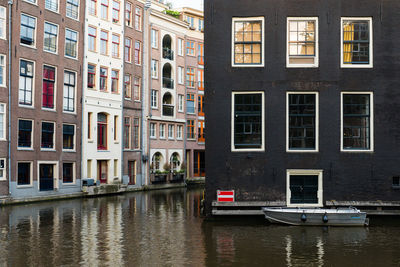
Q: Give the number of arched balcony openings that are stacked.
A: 3